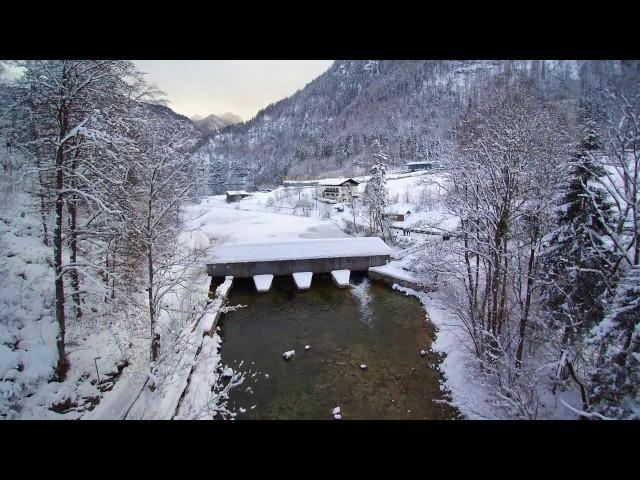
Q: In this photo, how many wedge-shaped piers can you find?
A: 3